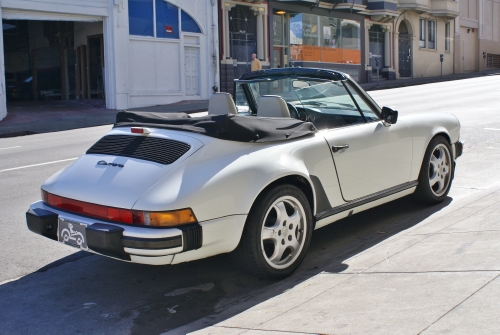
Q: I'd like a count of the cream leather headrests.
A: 2